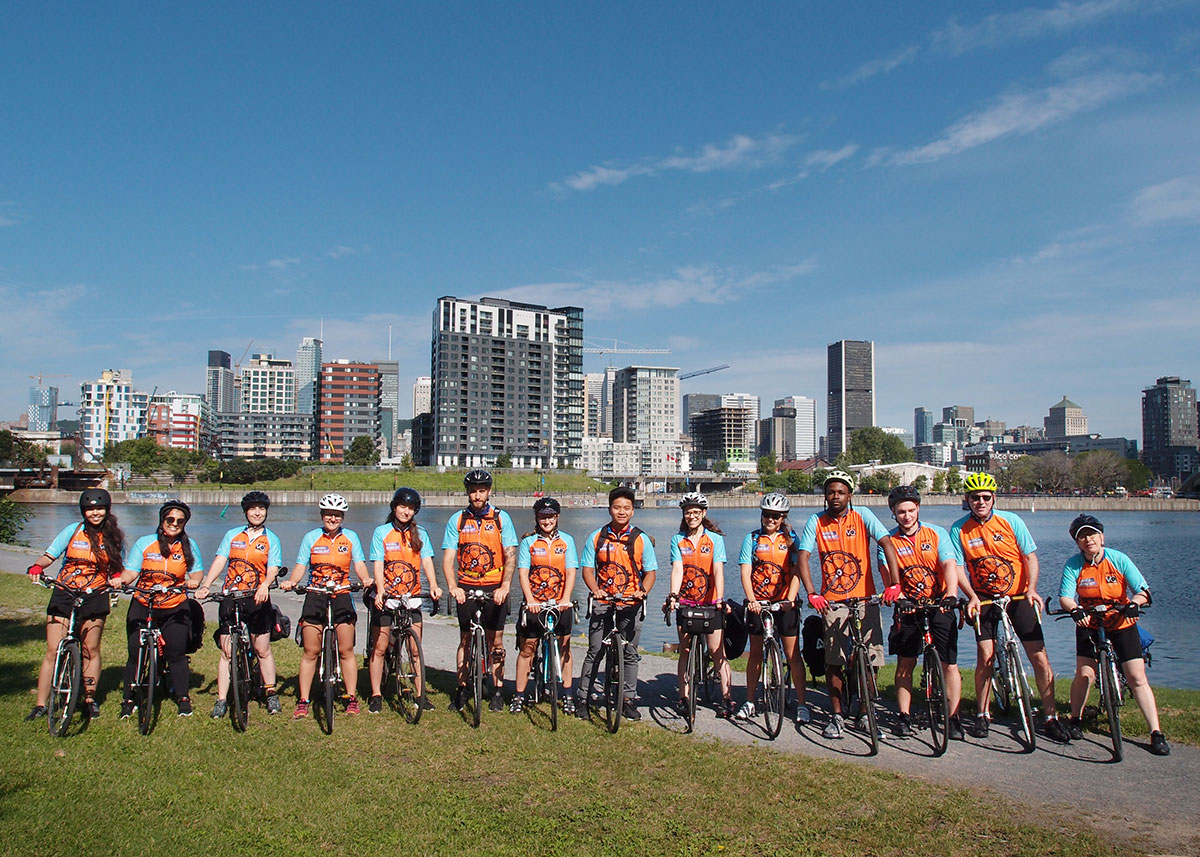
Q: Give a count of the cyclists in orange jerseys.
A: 14